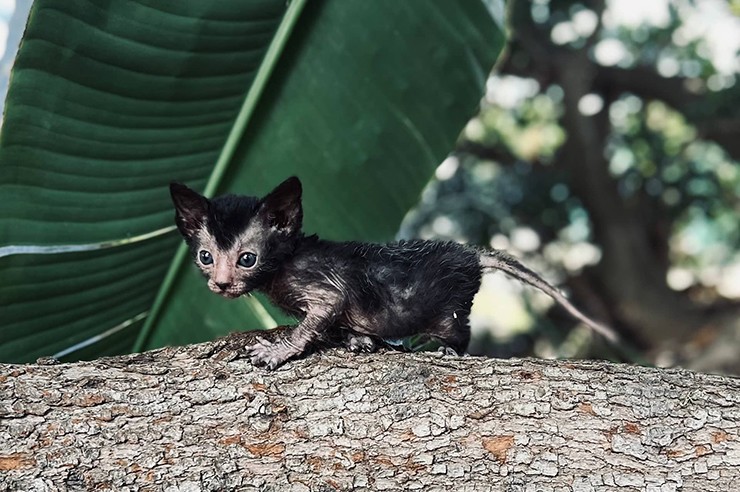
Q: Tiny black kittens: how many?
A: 1